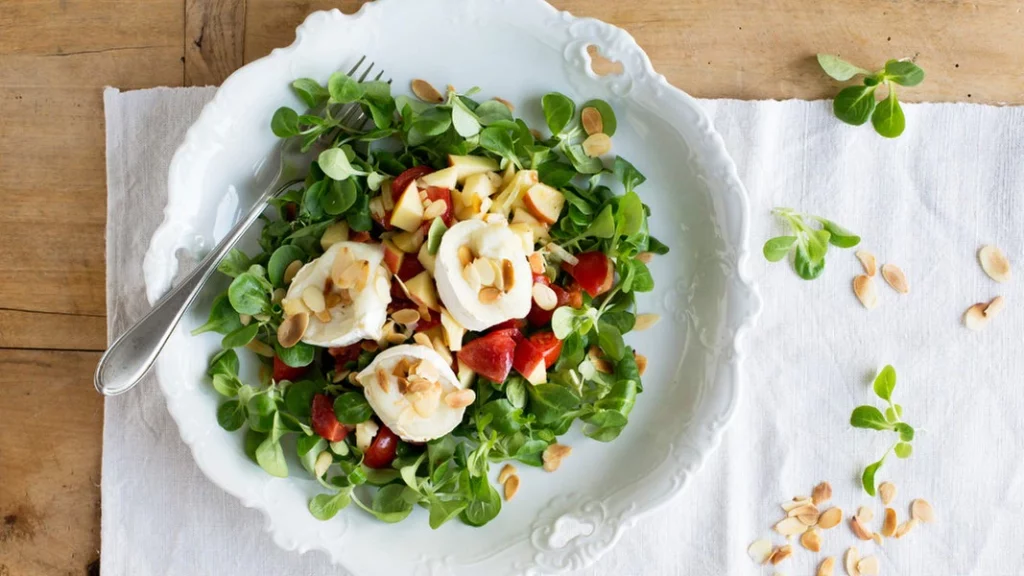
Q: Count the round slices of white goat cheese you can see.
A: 3